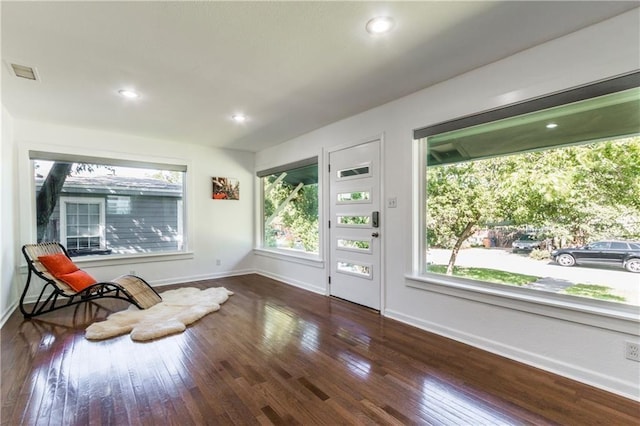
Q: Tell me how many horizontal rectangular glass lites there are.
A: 5